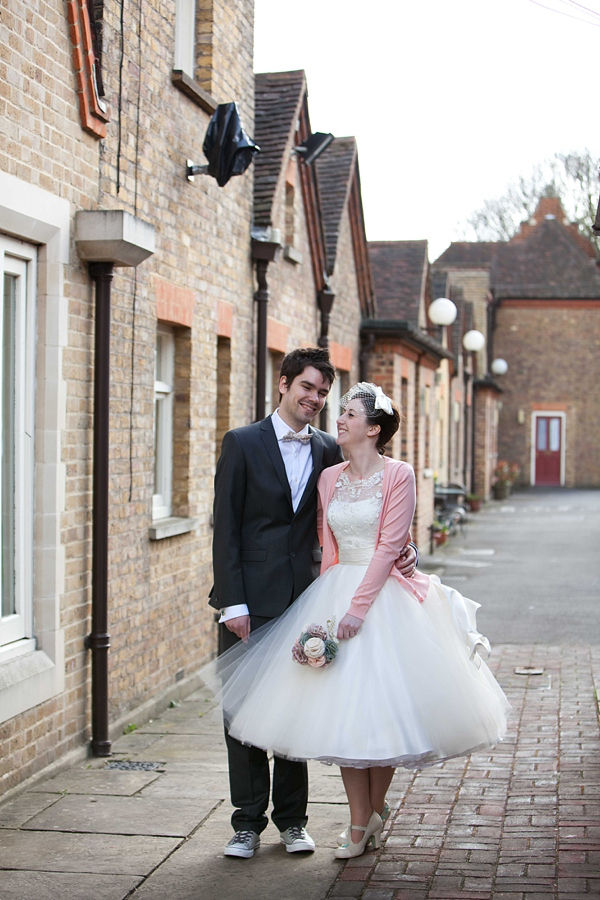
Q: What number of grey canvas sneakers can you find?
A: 2